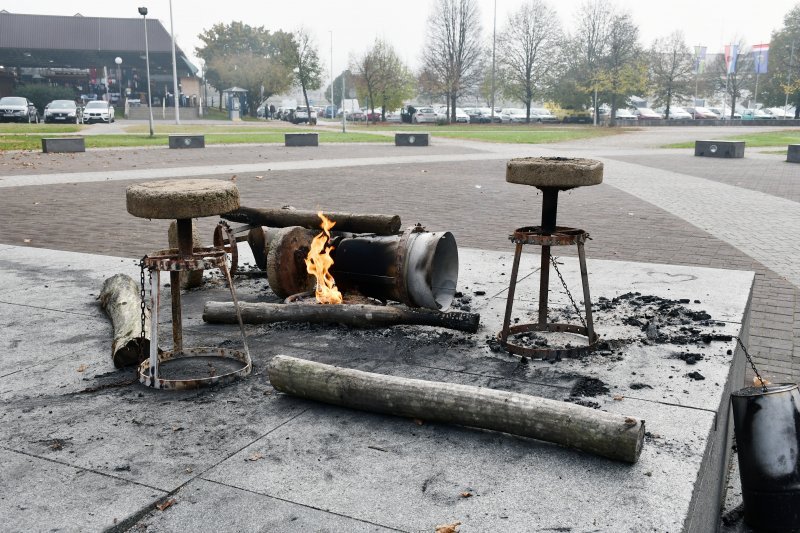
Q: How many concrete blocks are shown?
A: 6